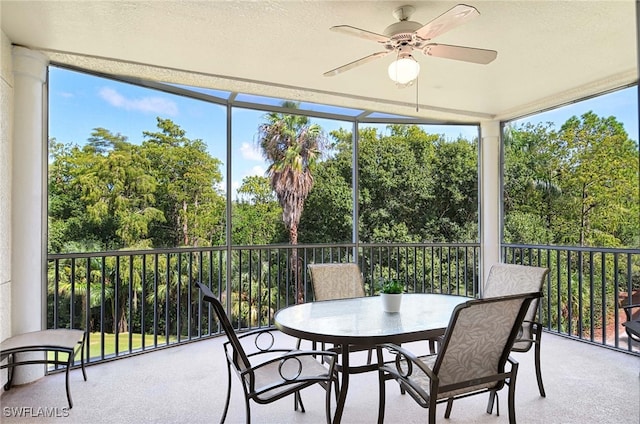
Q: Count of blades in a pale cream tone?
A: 4